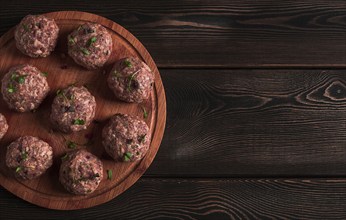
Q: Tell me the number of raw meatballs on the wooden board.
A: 9